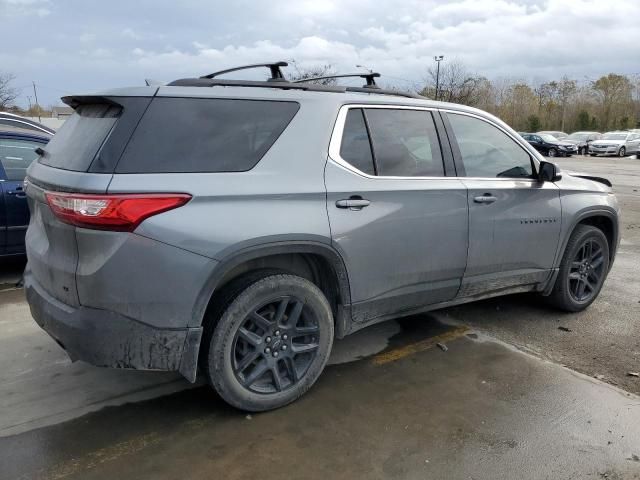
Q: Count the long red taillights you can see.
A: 1